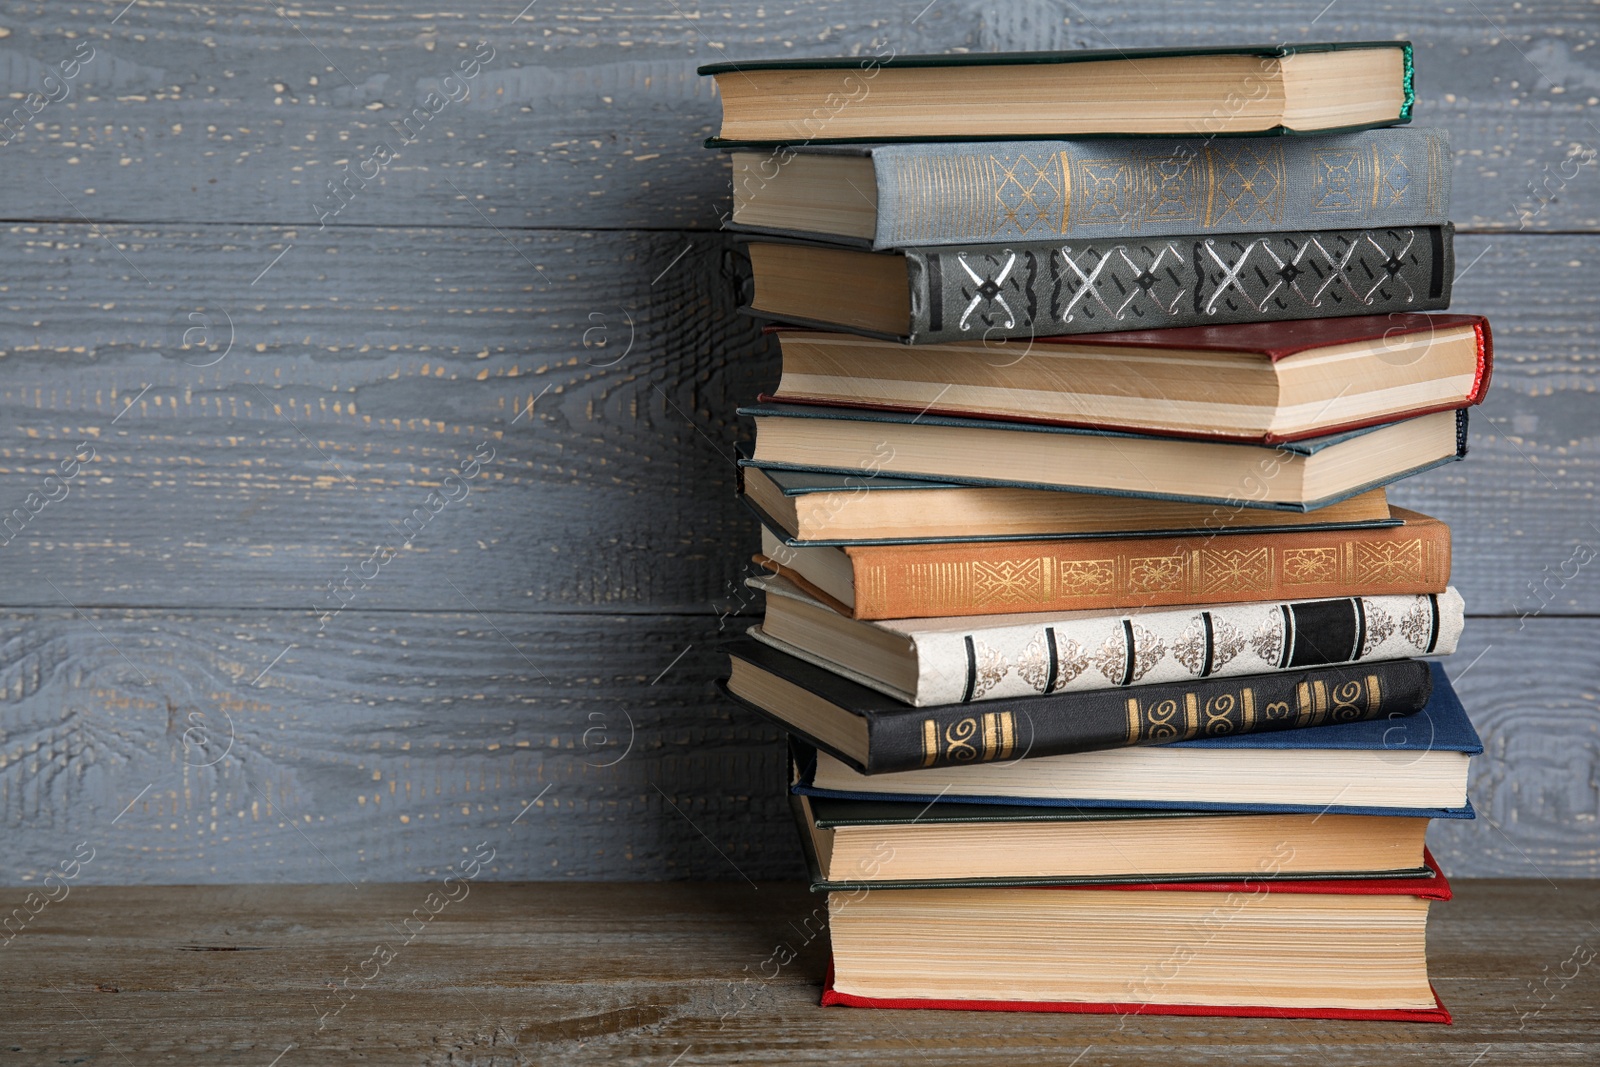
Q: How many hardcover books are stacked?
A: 12